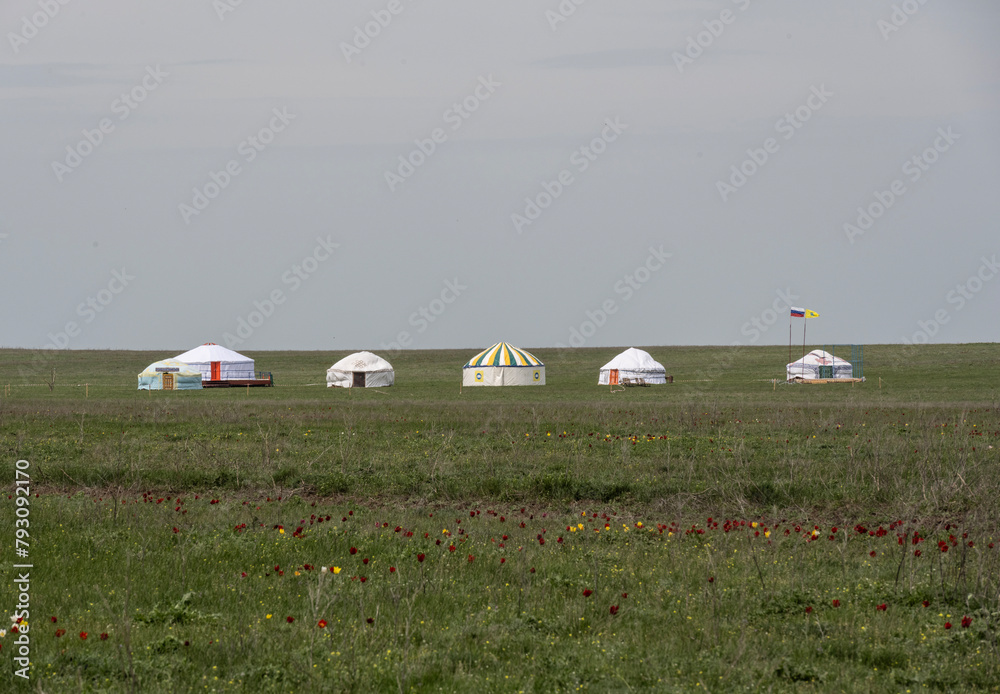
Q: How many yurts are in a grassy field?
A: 6